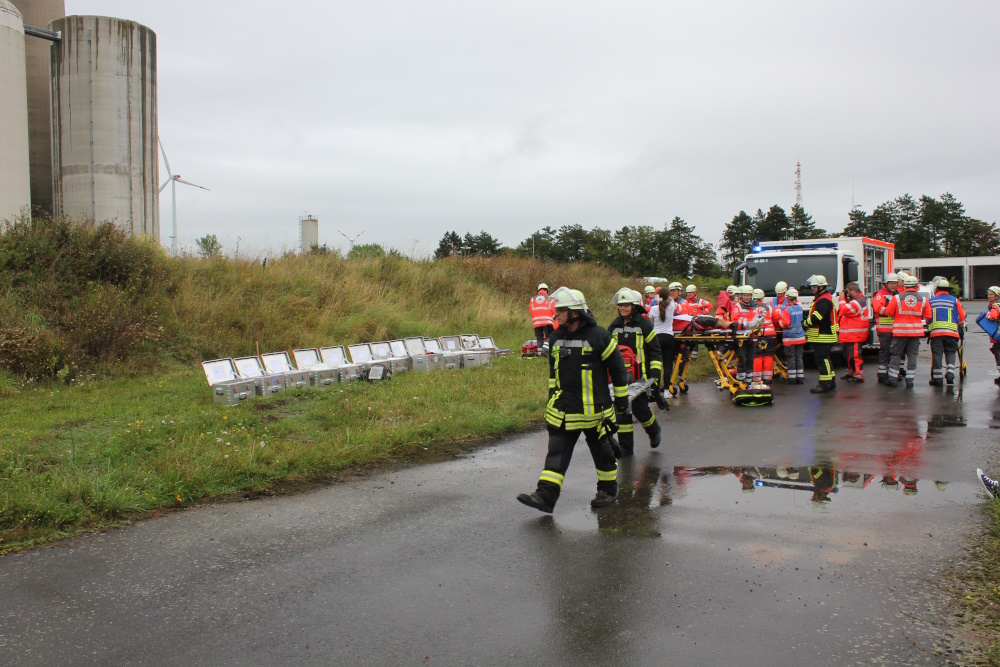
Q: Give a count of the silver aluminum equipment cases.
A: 13